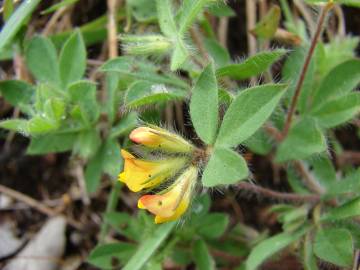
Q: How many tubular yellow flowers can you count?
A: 3